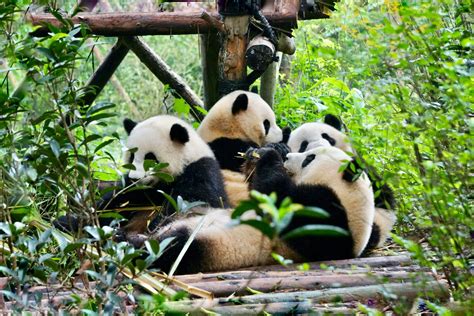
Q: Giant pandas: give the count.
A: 4